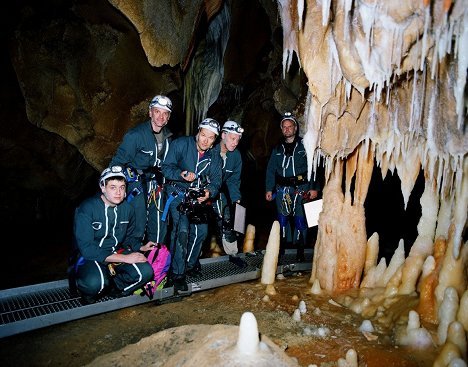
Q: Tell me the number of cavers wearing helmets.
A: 5